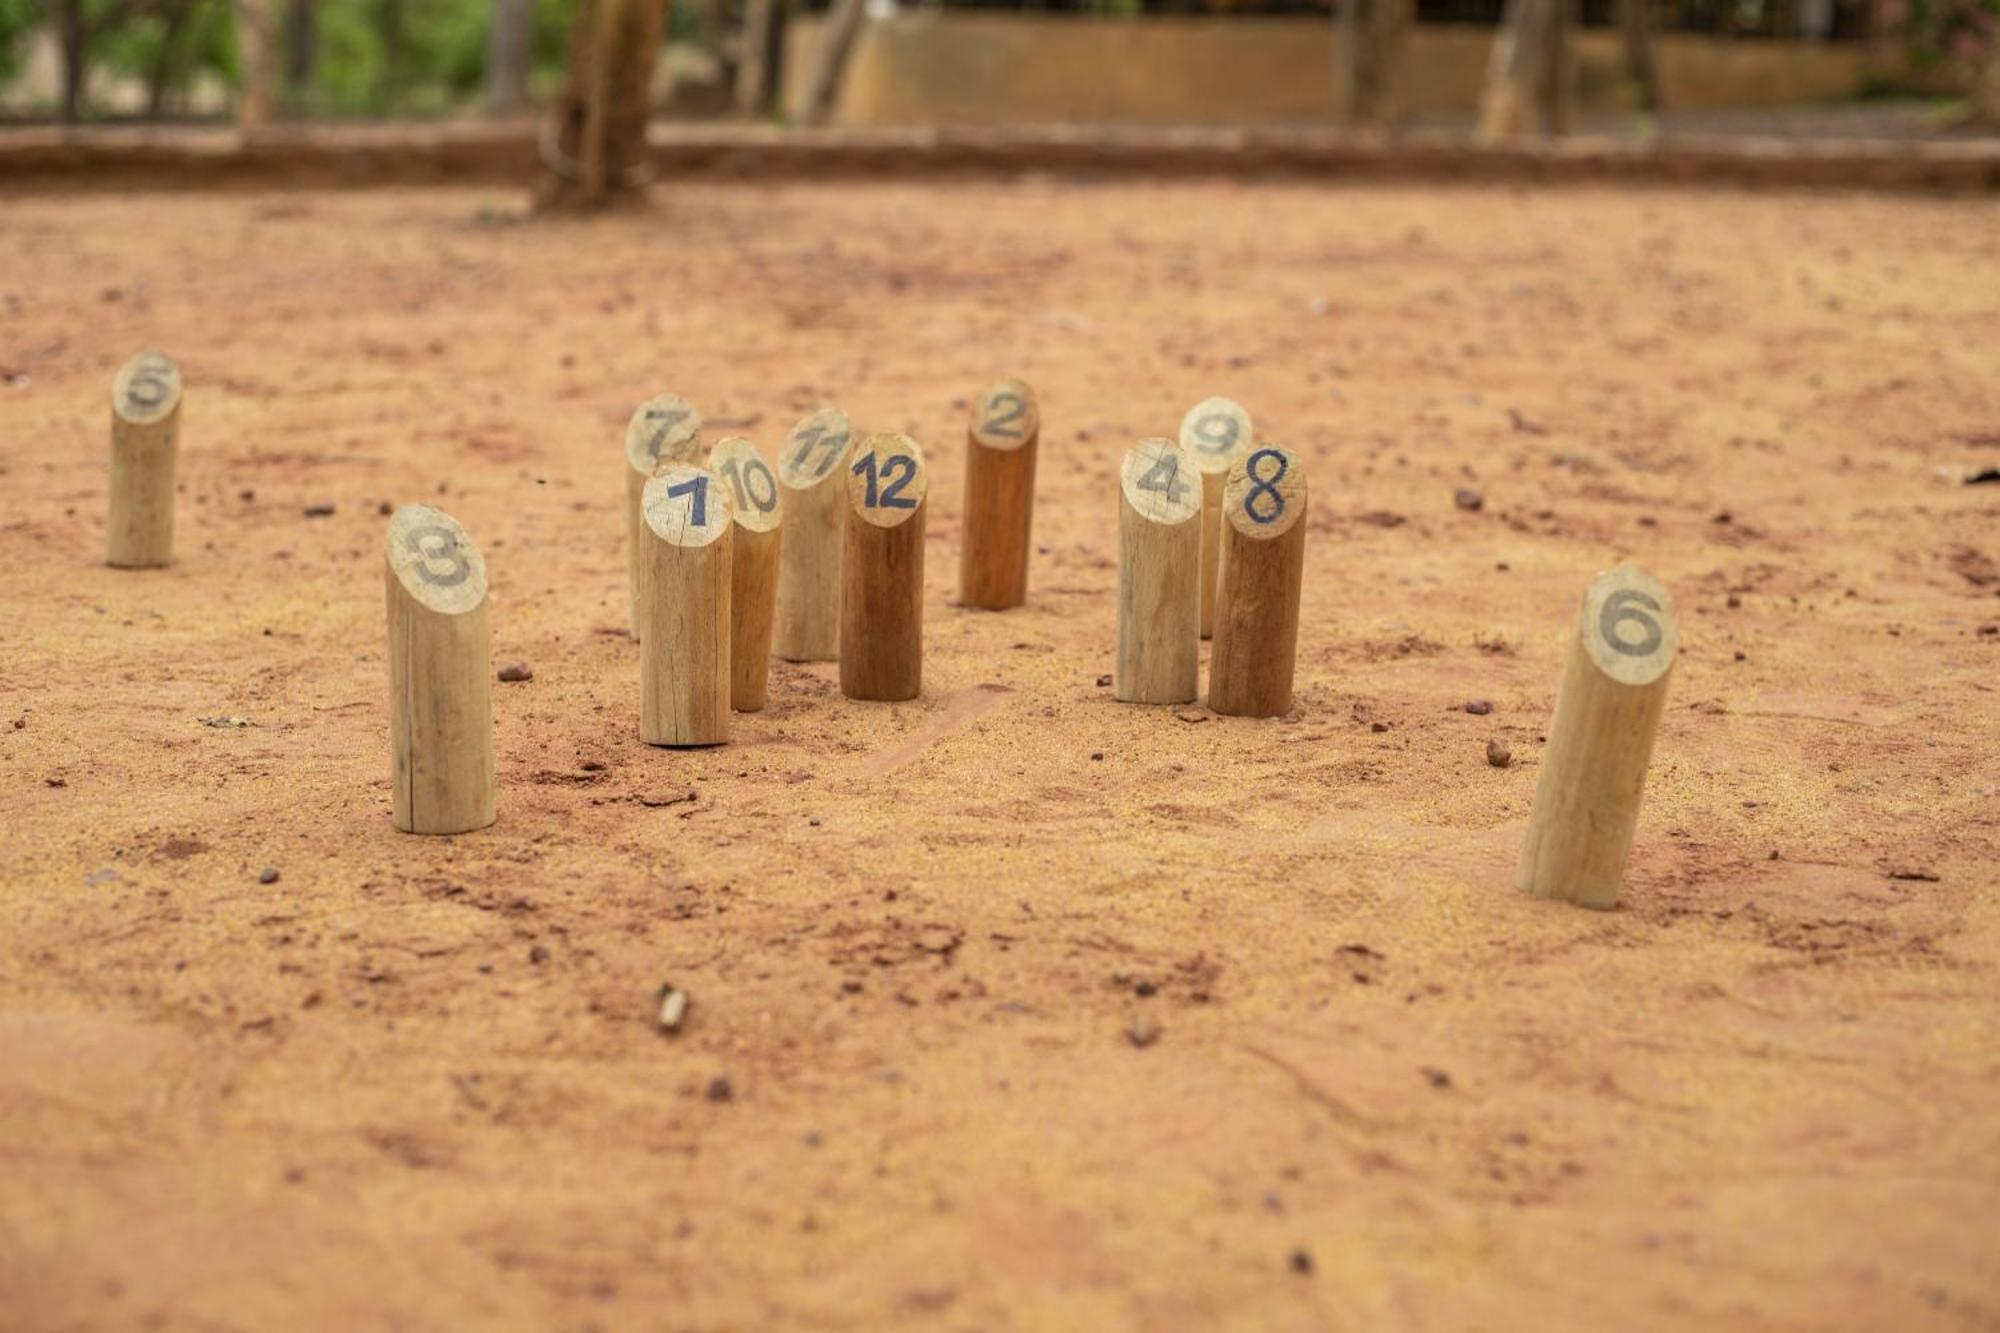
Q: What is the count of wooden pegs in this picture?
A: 12